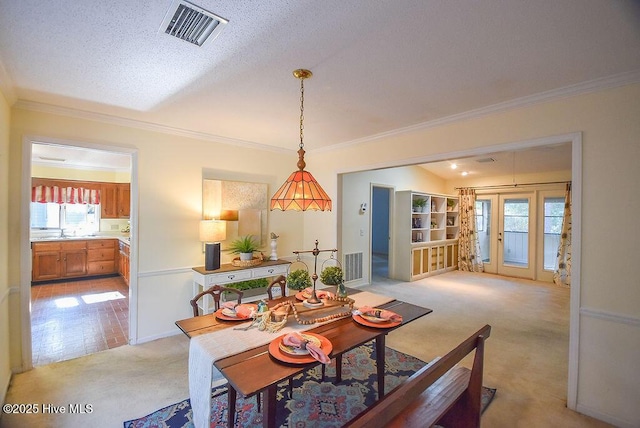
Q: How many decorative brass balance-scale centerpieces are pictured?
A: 1